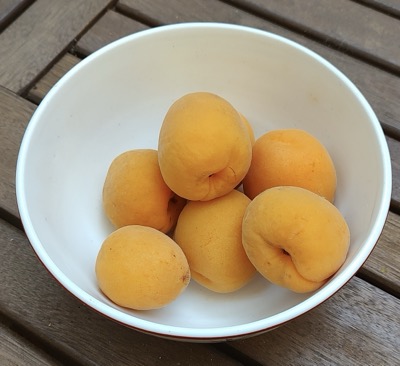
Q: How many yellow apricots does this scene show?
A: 7